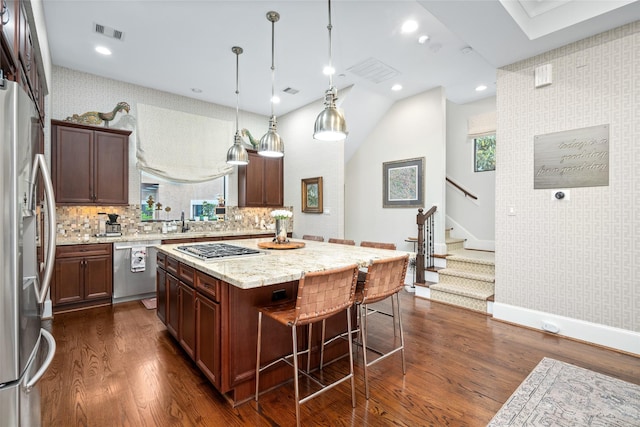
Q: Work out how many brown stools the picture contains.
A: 5